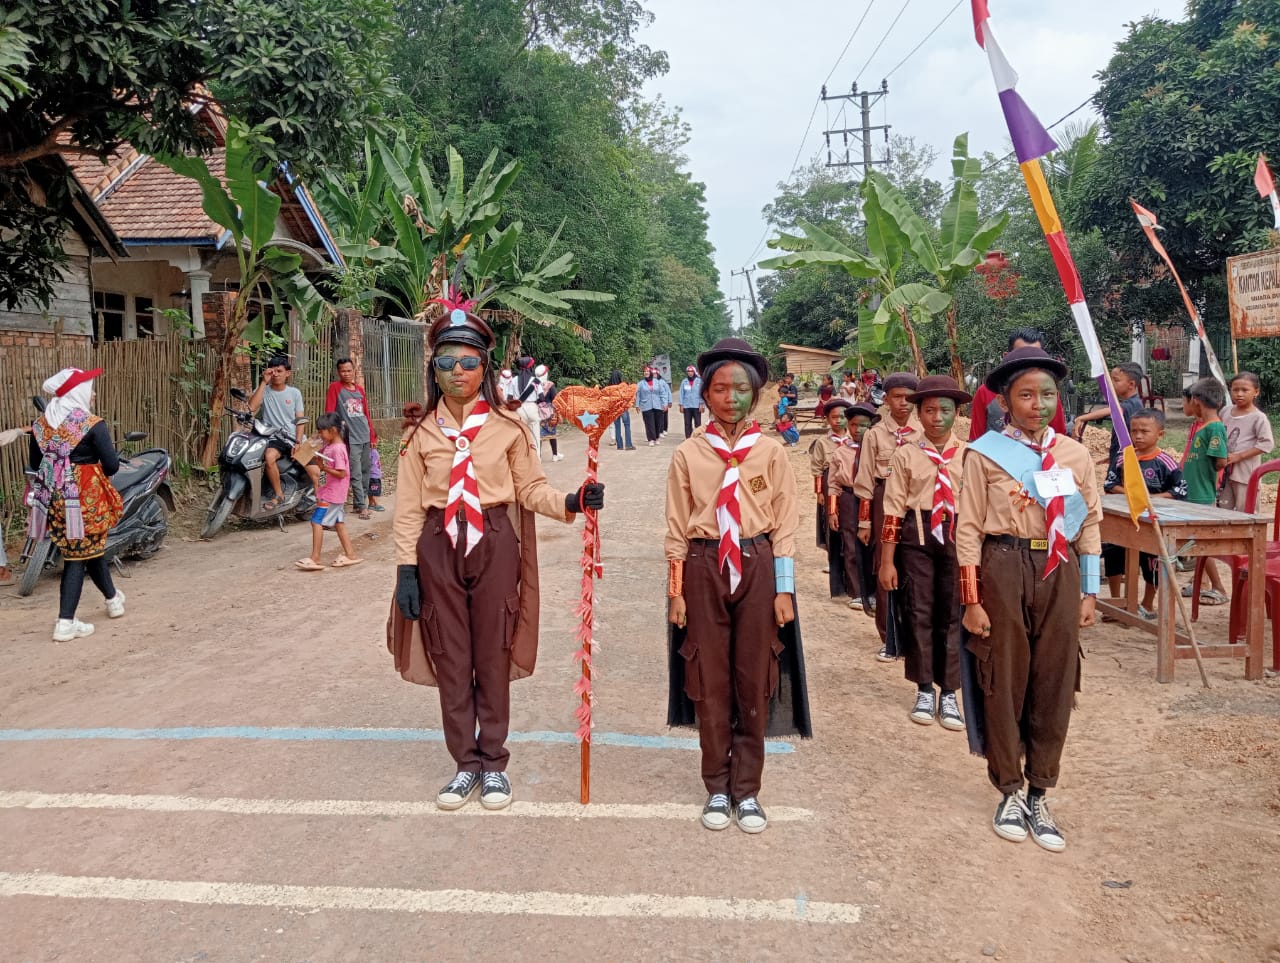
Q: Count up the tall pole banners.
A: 3